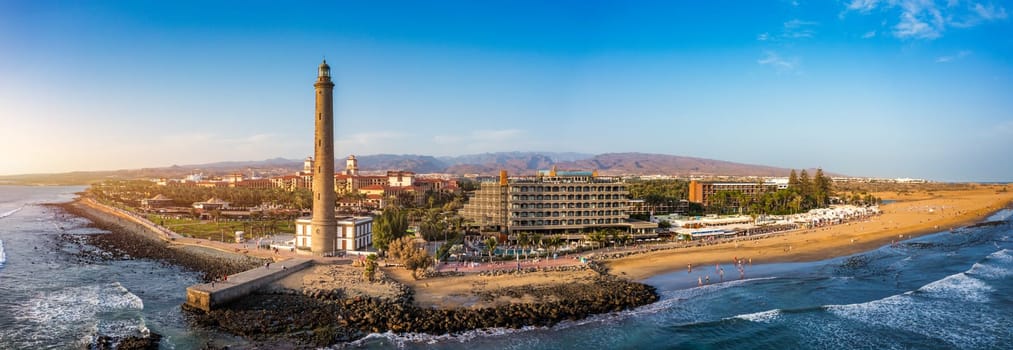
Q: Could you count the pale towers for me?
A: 2